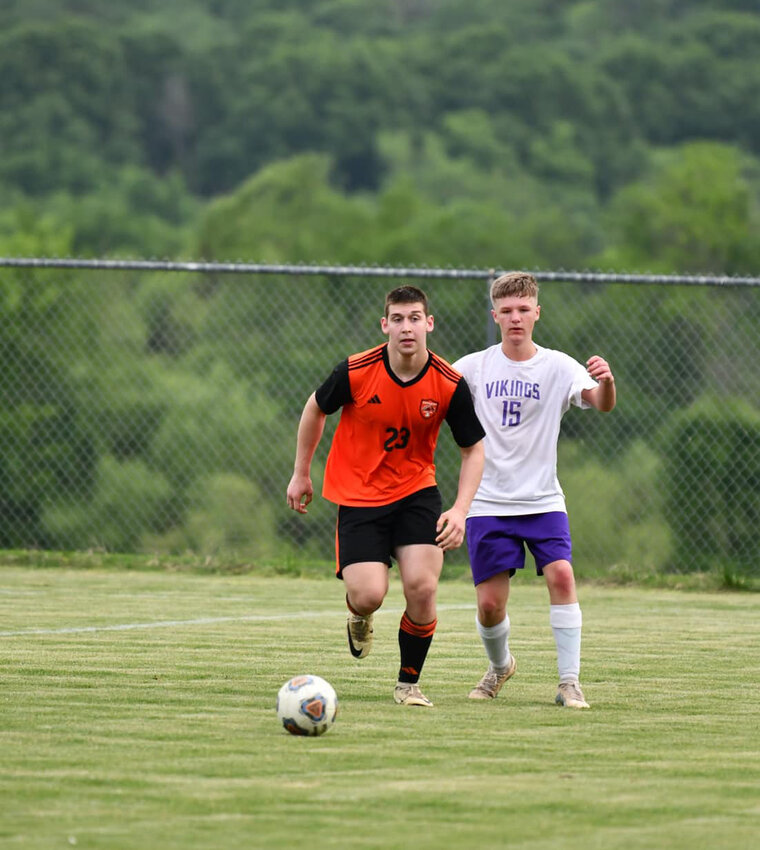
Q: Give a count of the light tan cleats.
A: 4